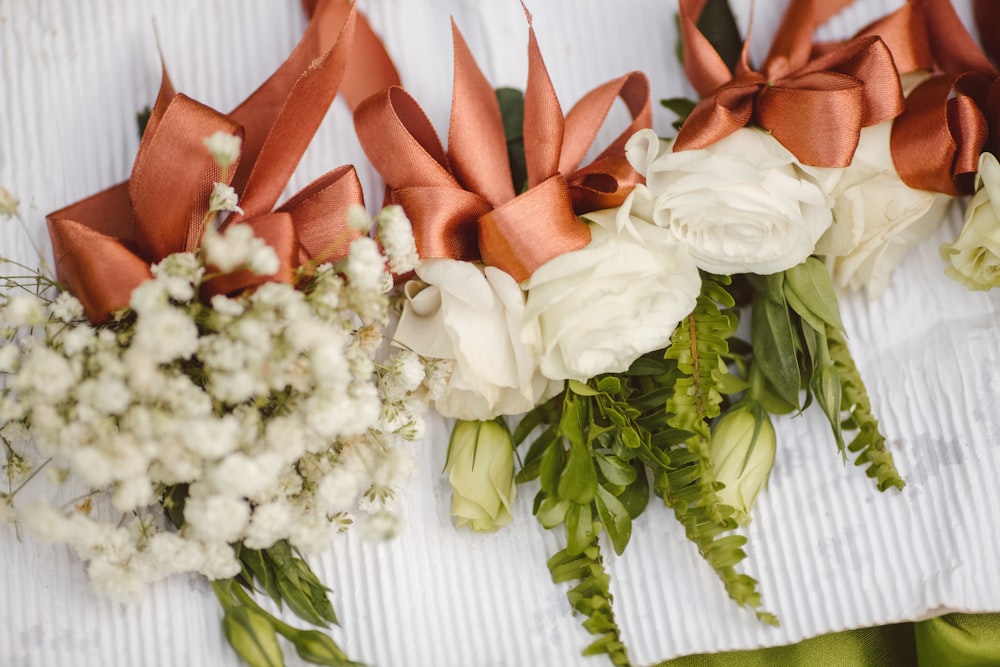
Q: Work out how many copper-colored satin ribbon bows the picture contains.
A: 4